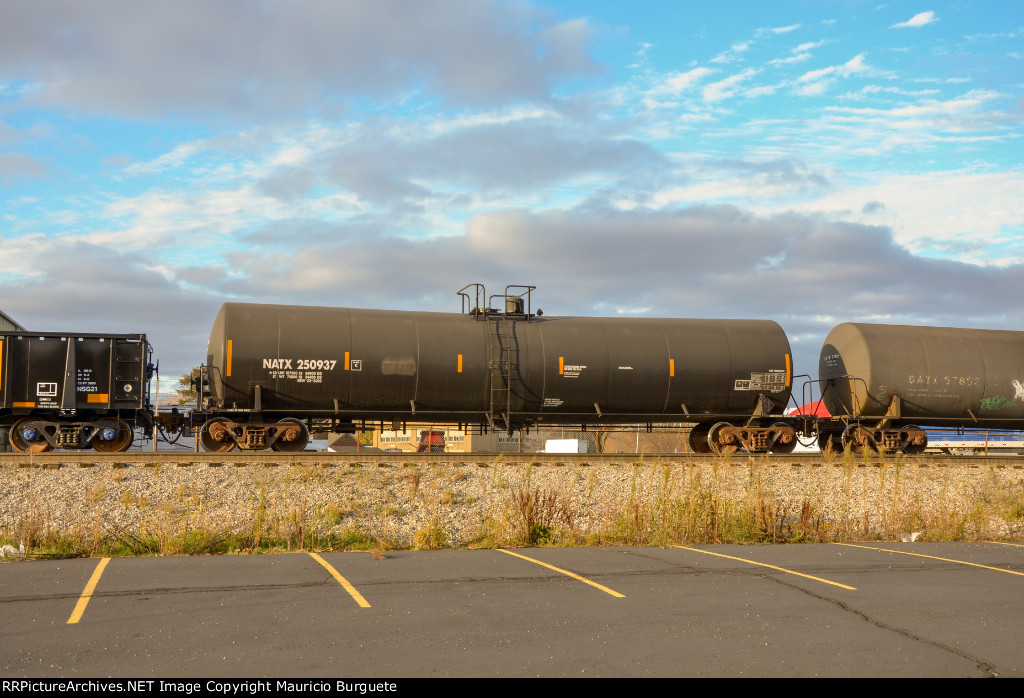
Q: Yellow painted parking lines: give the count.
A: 6